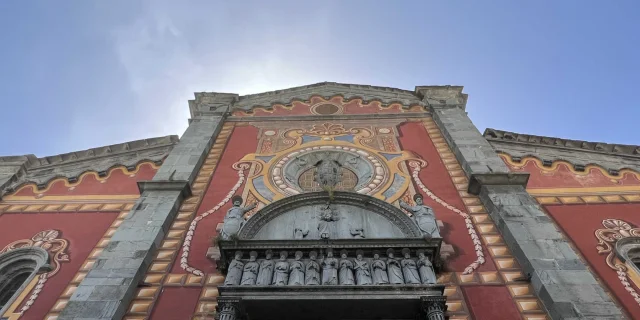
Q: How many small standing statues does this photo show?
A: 13